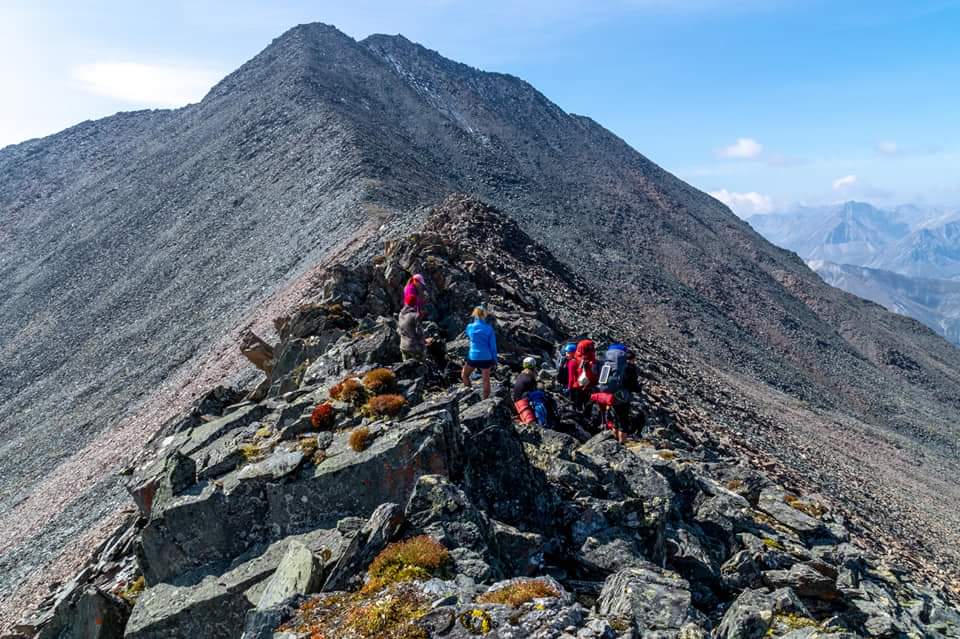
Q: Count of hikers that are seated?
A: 1